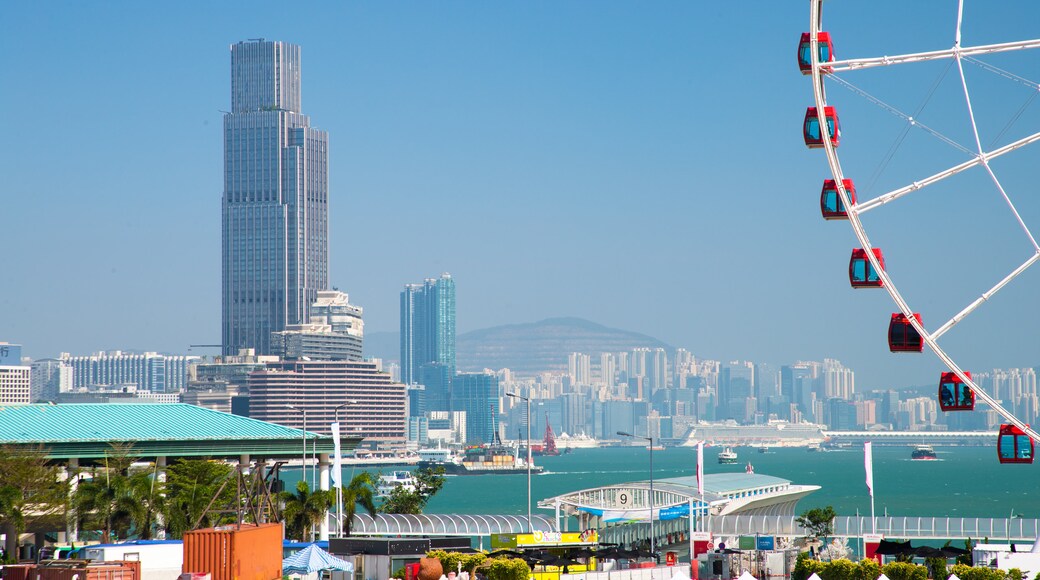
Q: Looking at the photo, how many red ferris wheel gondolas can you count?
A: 7